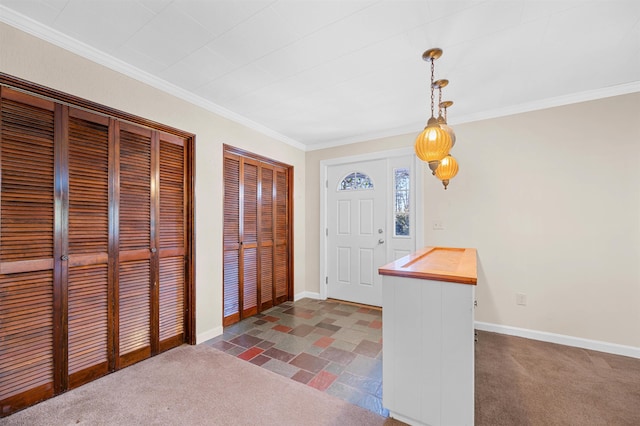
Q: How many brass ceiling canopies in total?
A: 3